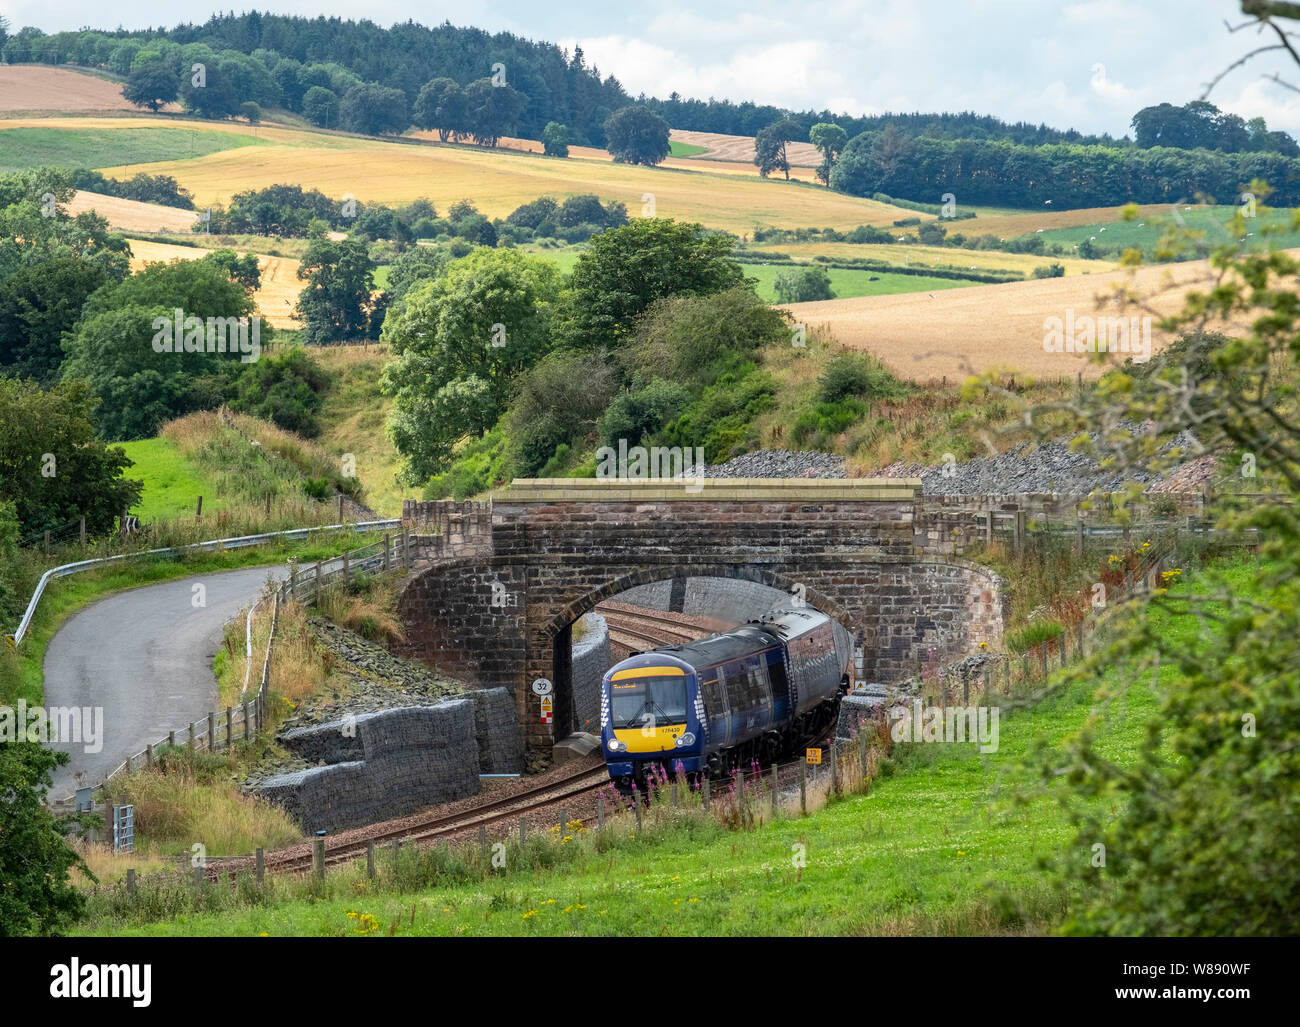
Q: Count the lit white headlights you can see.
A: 2